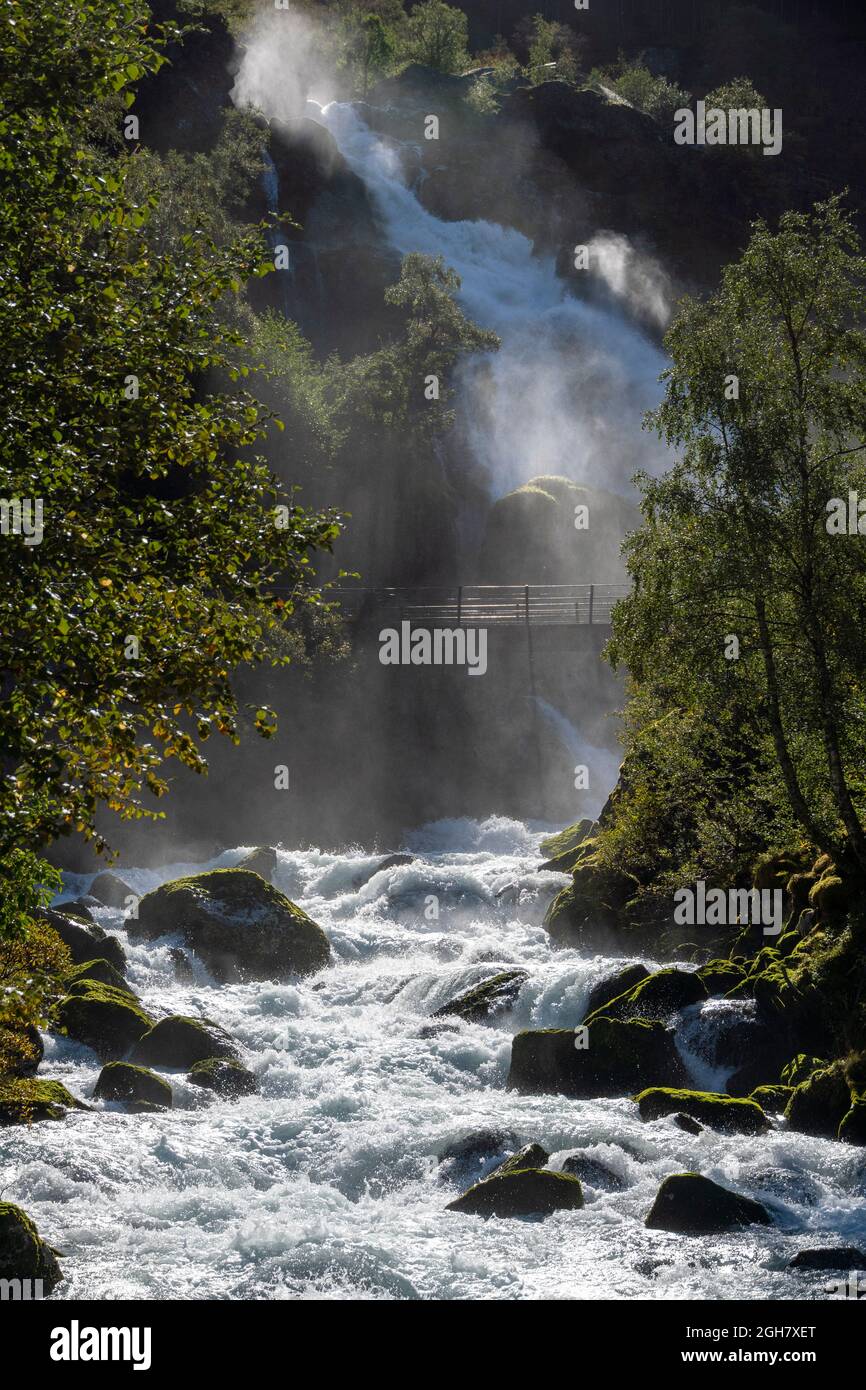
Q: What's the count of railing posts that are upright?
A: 3